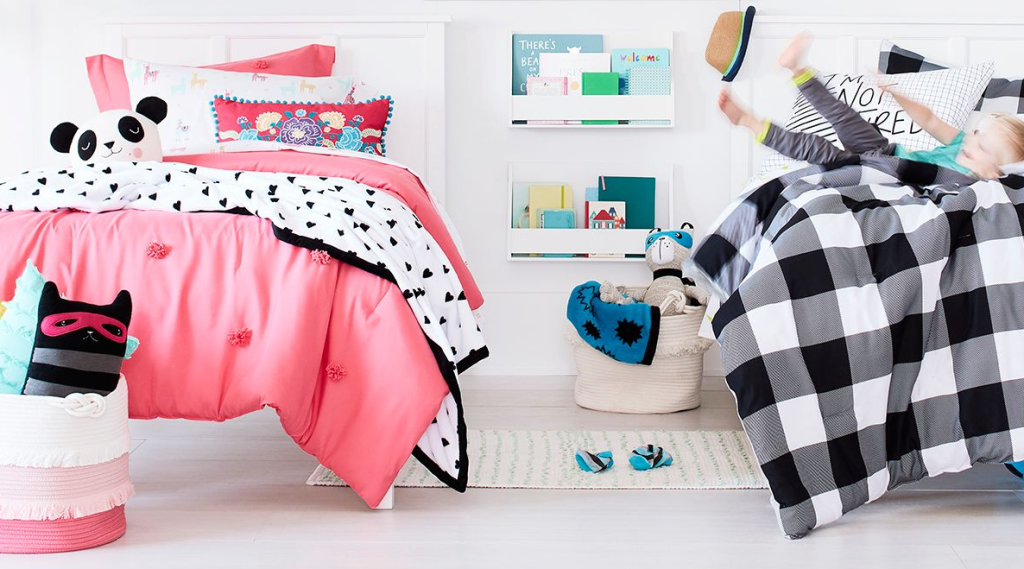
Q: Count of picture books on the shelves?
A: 12